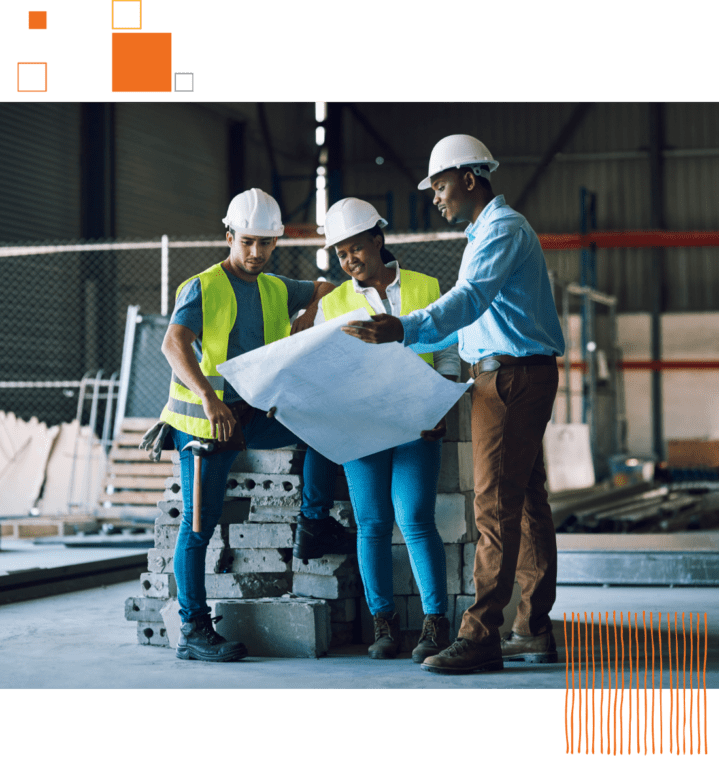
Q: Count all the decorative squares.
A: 5